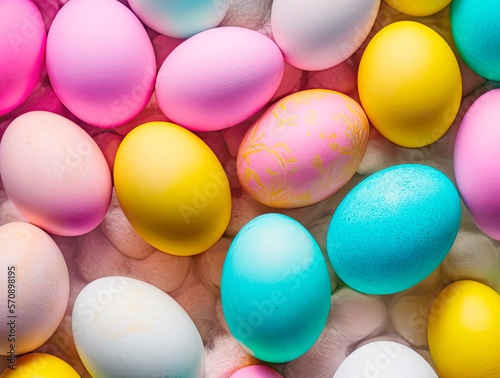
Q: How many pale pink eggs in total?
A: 2